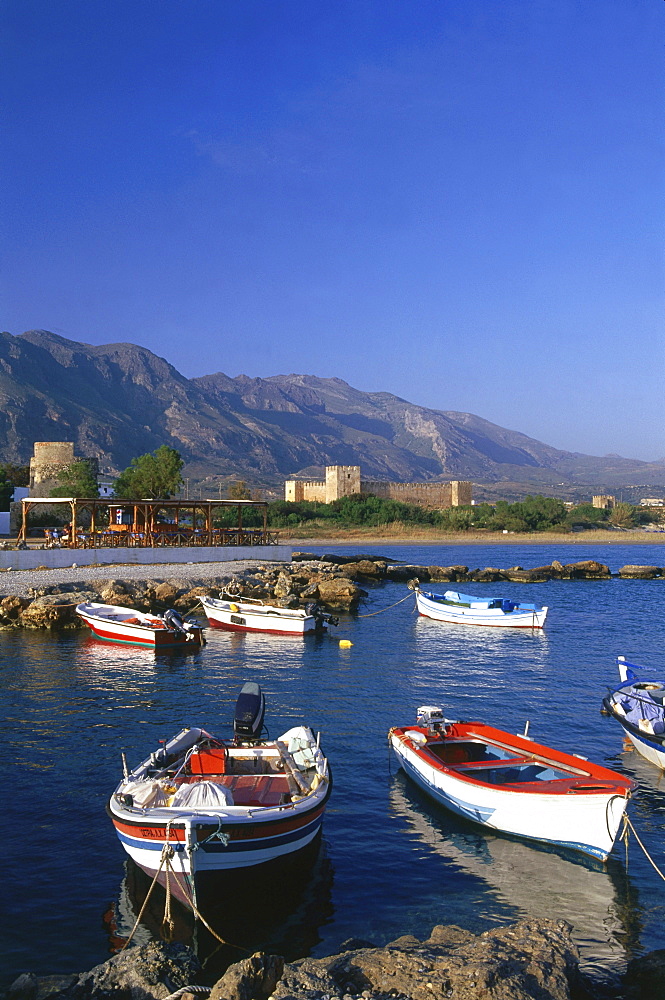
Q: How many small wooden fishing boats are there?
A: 6